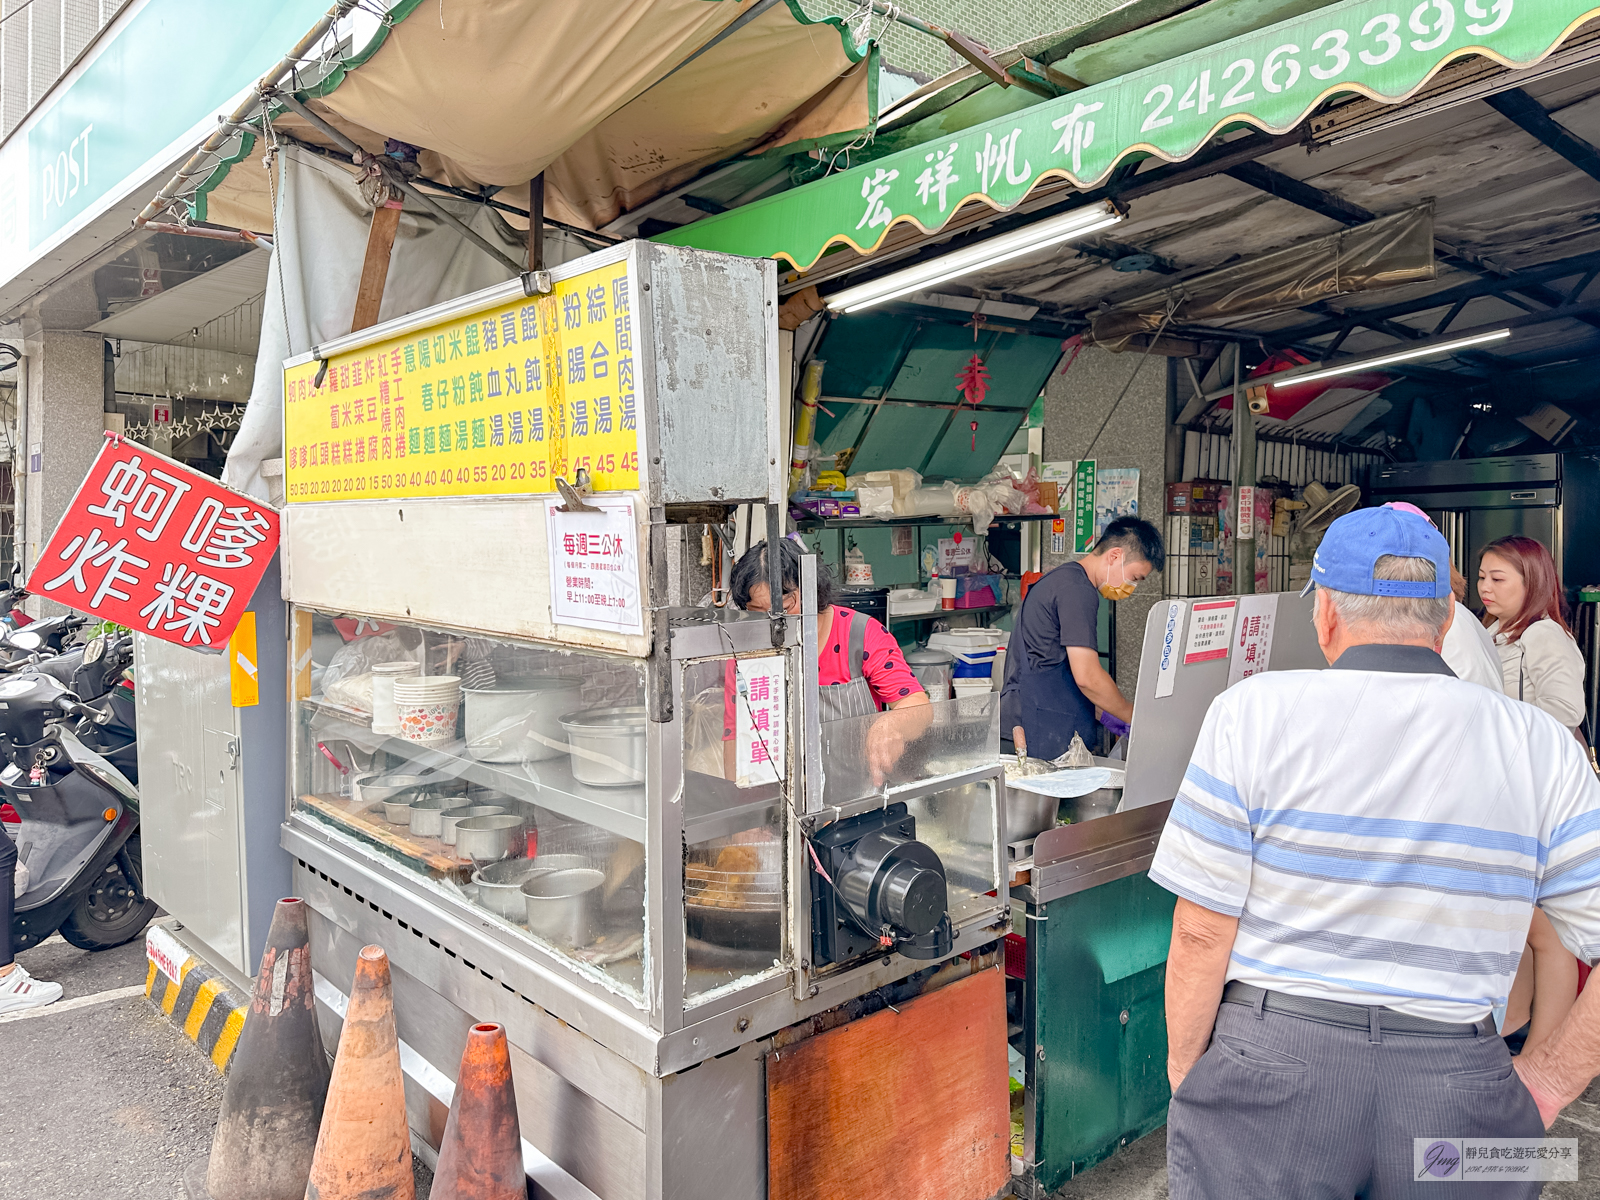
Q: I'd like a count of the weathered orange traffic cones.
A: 3